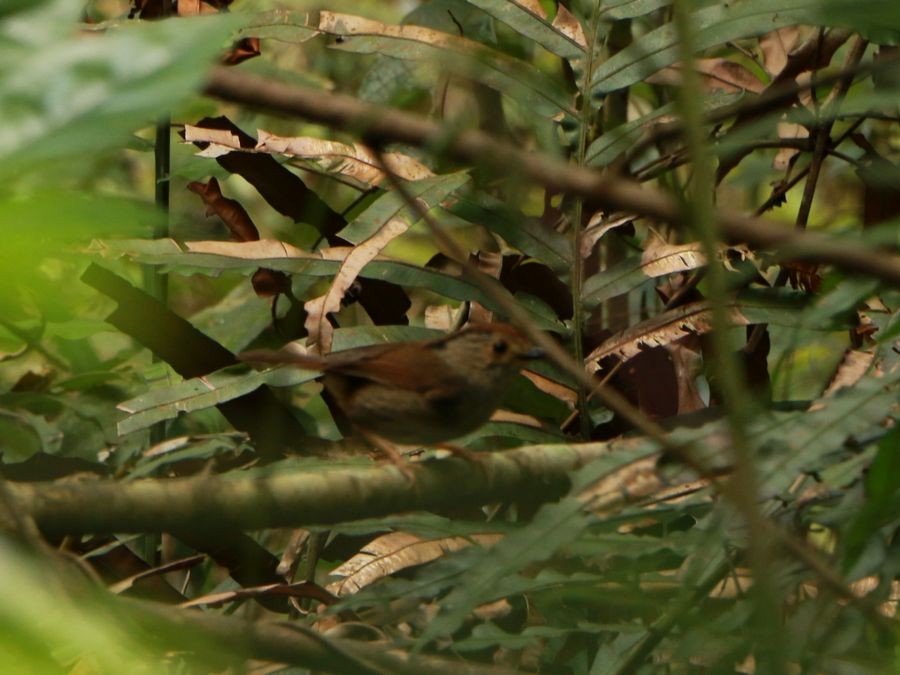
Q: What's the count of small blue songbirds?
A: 0